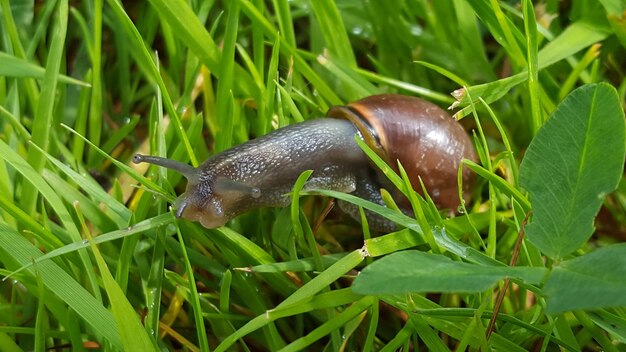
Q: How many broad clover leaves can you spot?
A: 3